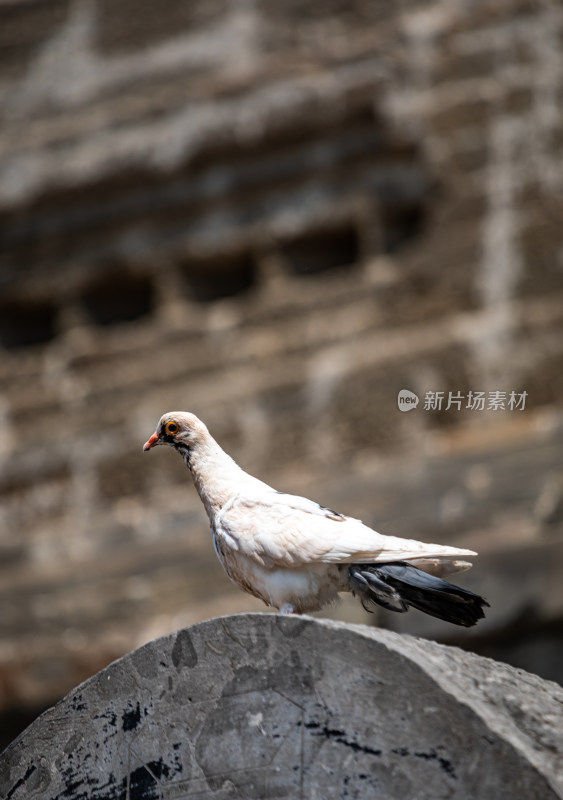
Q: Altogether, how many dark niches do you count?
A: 5